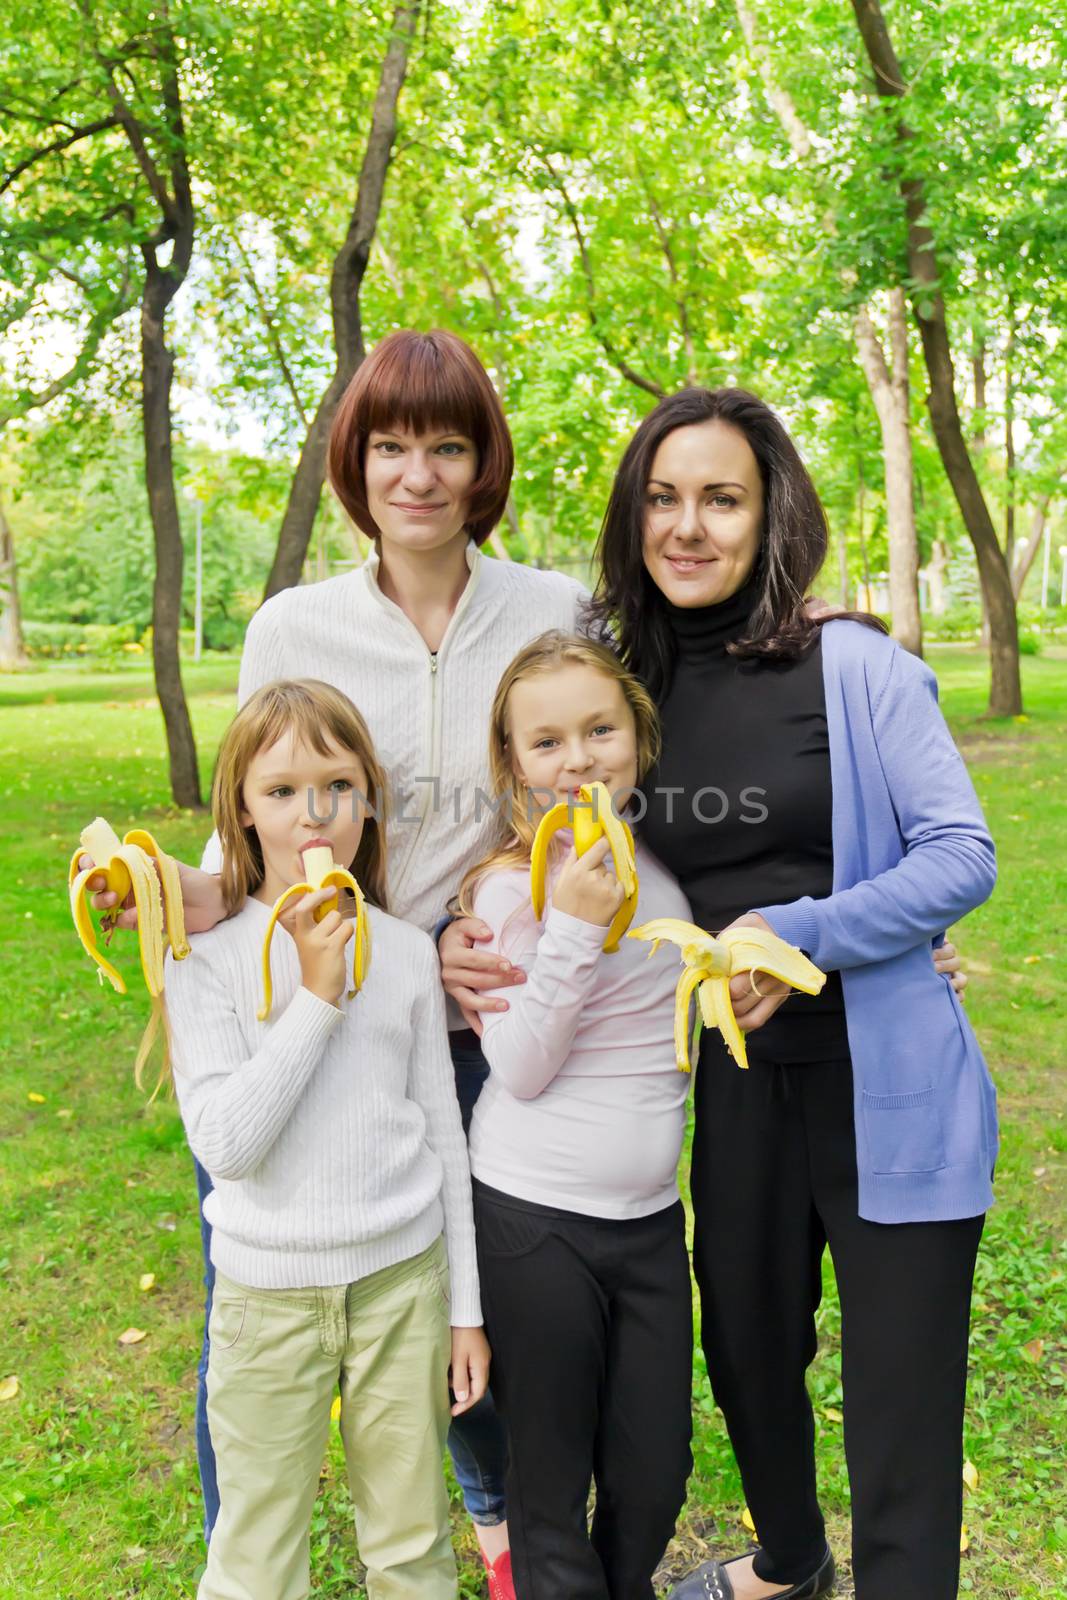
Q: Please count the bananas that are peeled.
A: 4